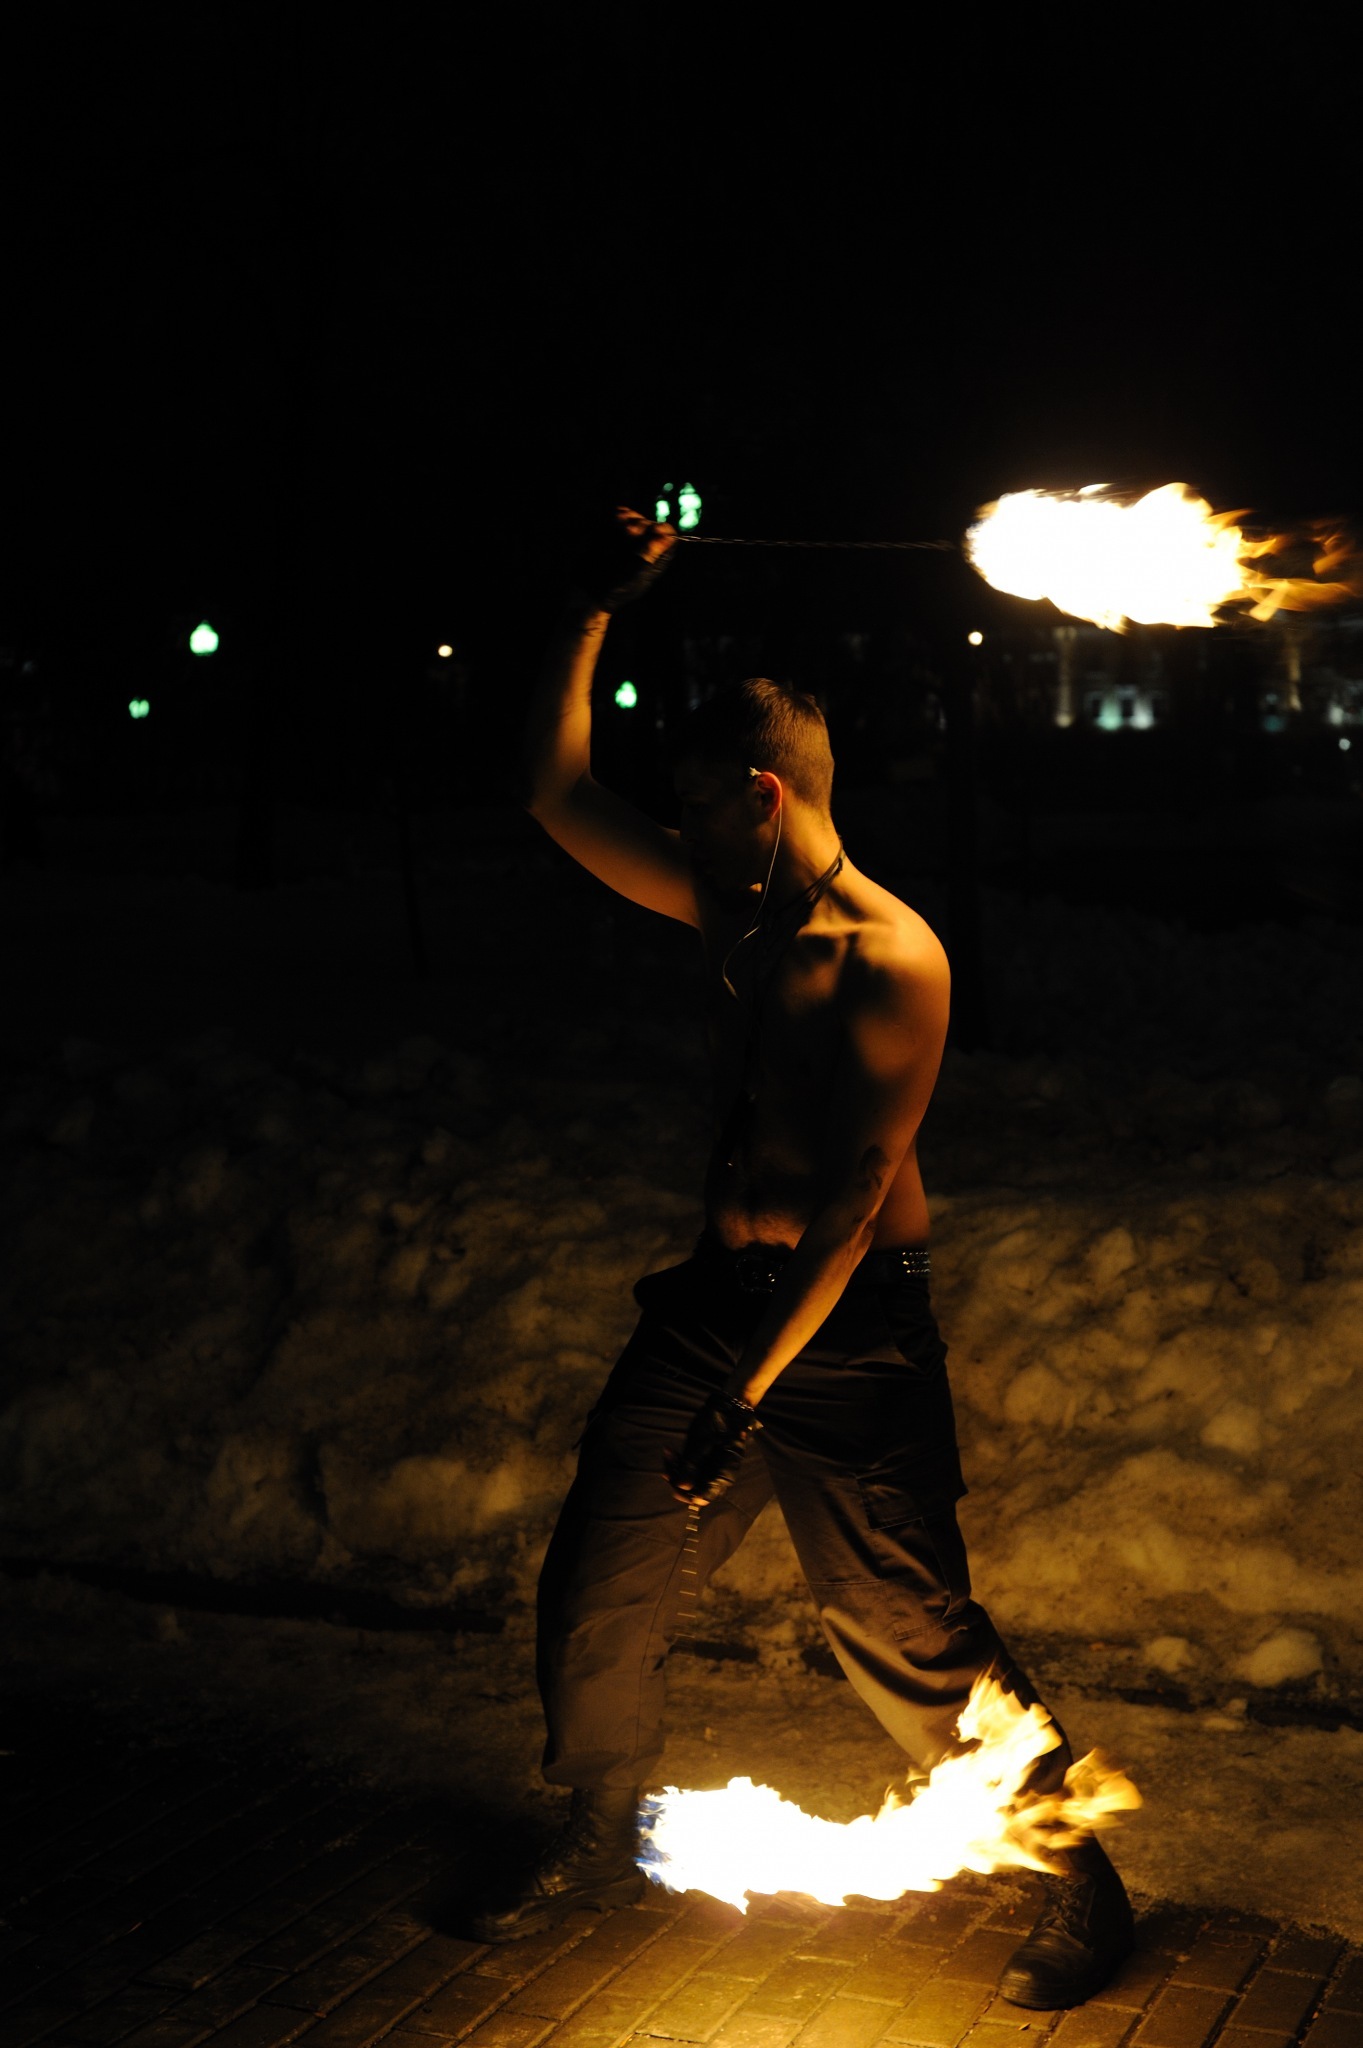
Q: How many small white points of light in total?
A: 2